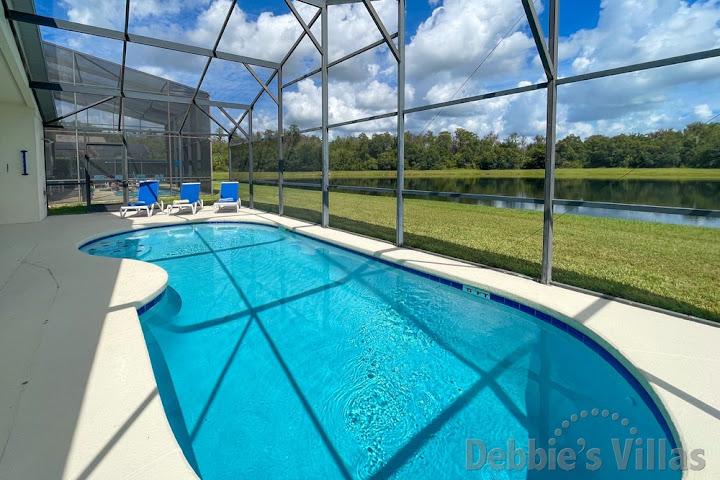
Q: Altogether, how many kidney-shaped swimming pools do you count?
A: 1